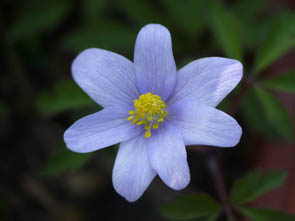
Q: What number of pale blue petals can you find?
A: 7